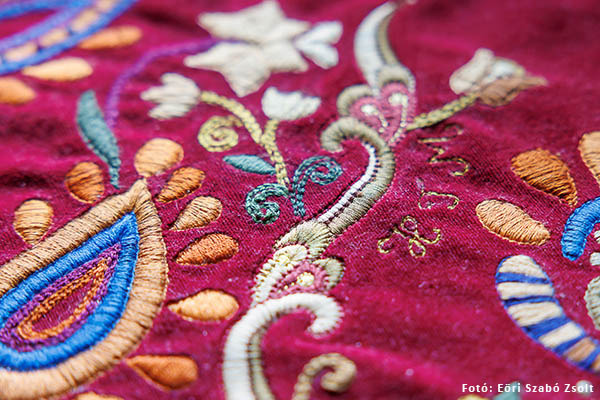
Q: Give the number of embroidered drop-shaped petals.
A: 15